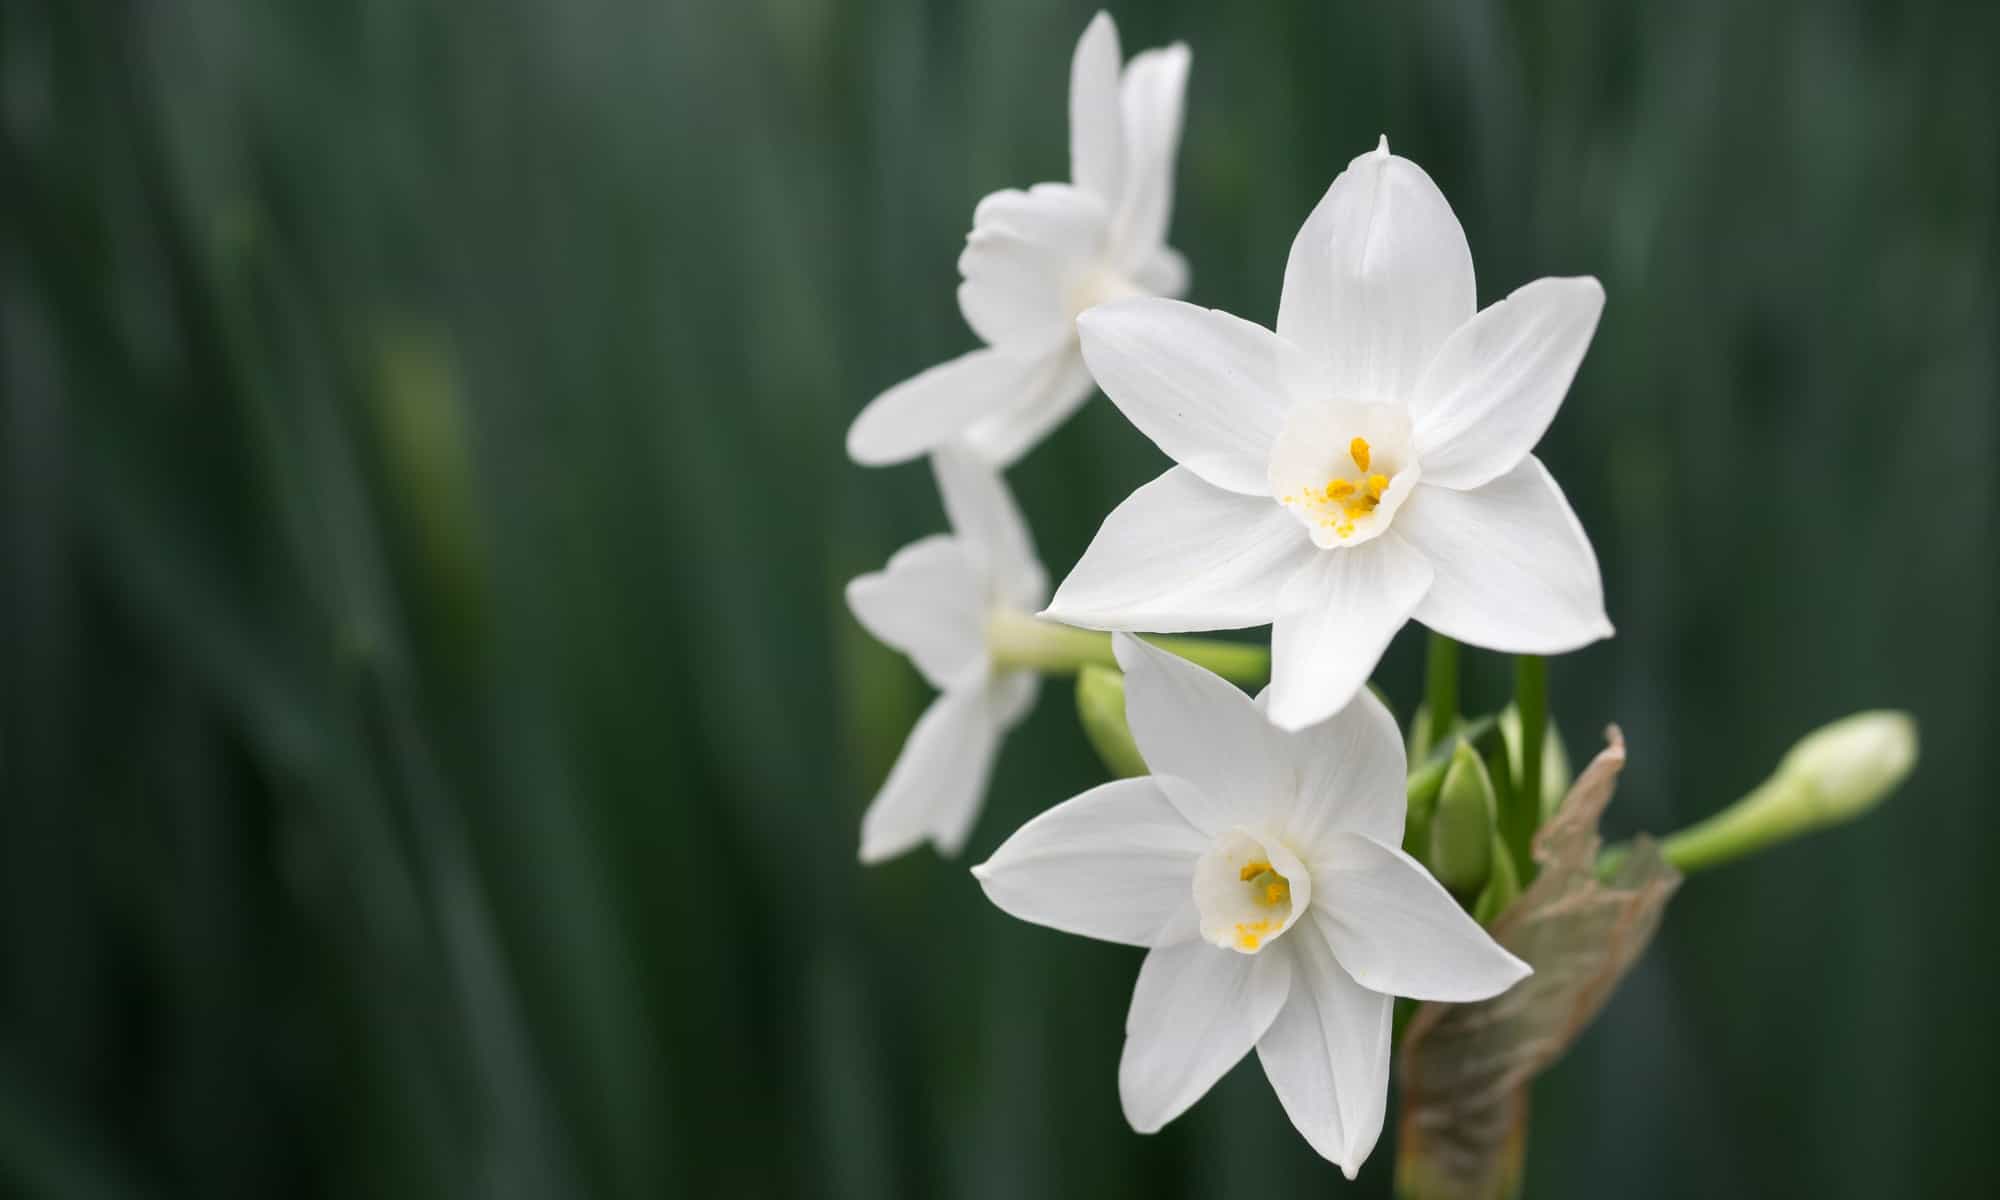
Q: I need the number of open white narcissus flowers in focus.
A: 2